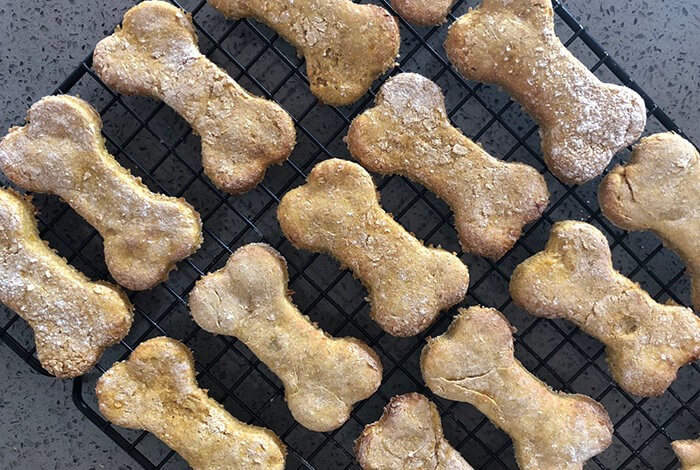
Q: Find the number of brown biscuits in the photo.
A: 15